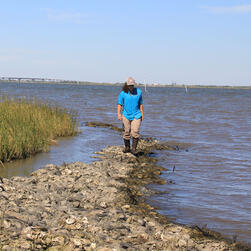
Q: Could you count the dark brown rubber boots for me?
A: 2